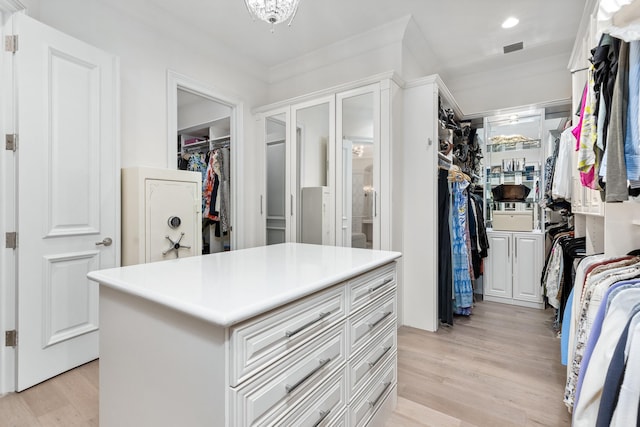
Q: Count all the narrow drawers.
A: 4